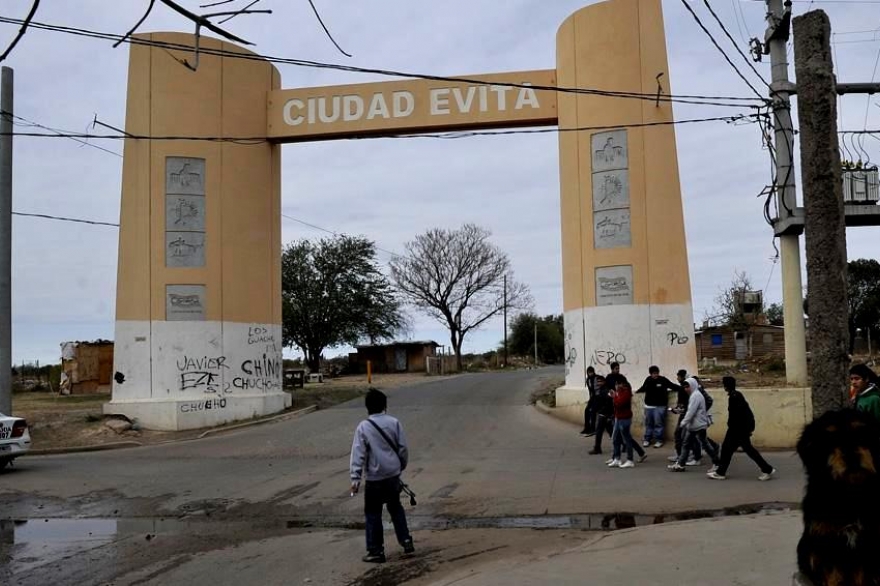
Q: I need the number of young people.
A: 11